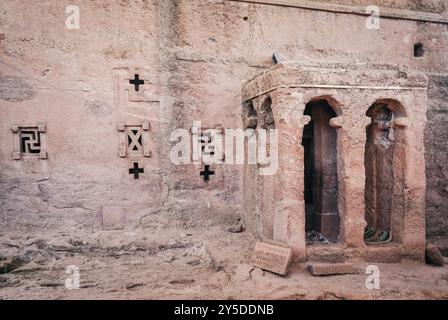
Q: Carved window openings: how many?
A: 6